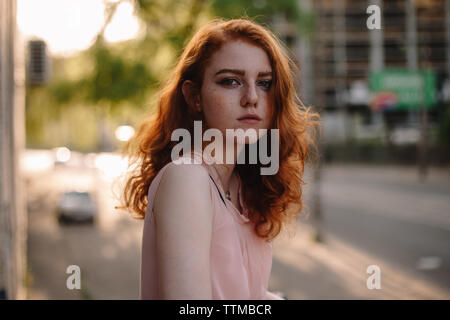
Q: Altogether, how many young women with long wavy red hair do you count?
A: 1